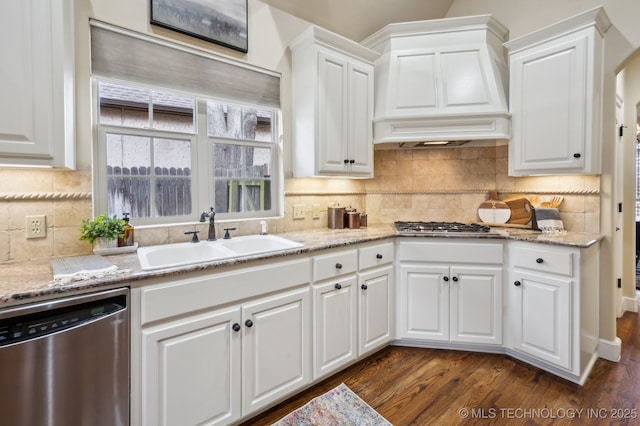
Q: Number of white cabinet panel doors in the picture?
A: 11